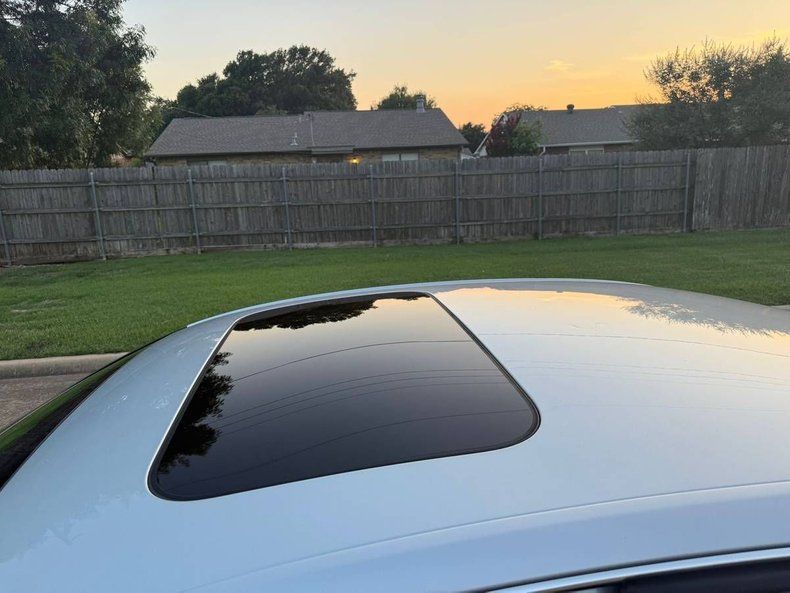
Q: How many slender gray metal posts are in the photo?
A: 9